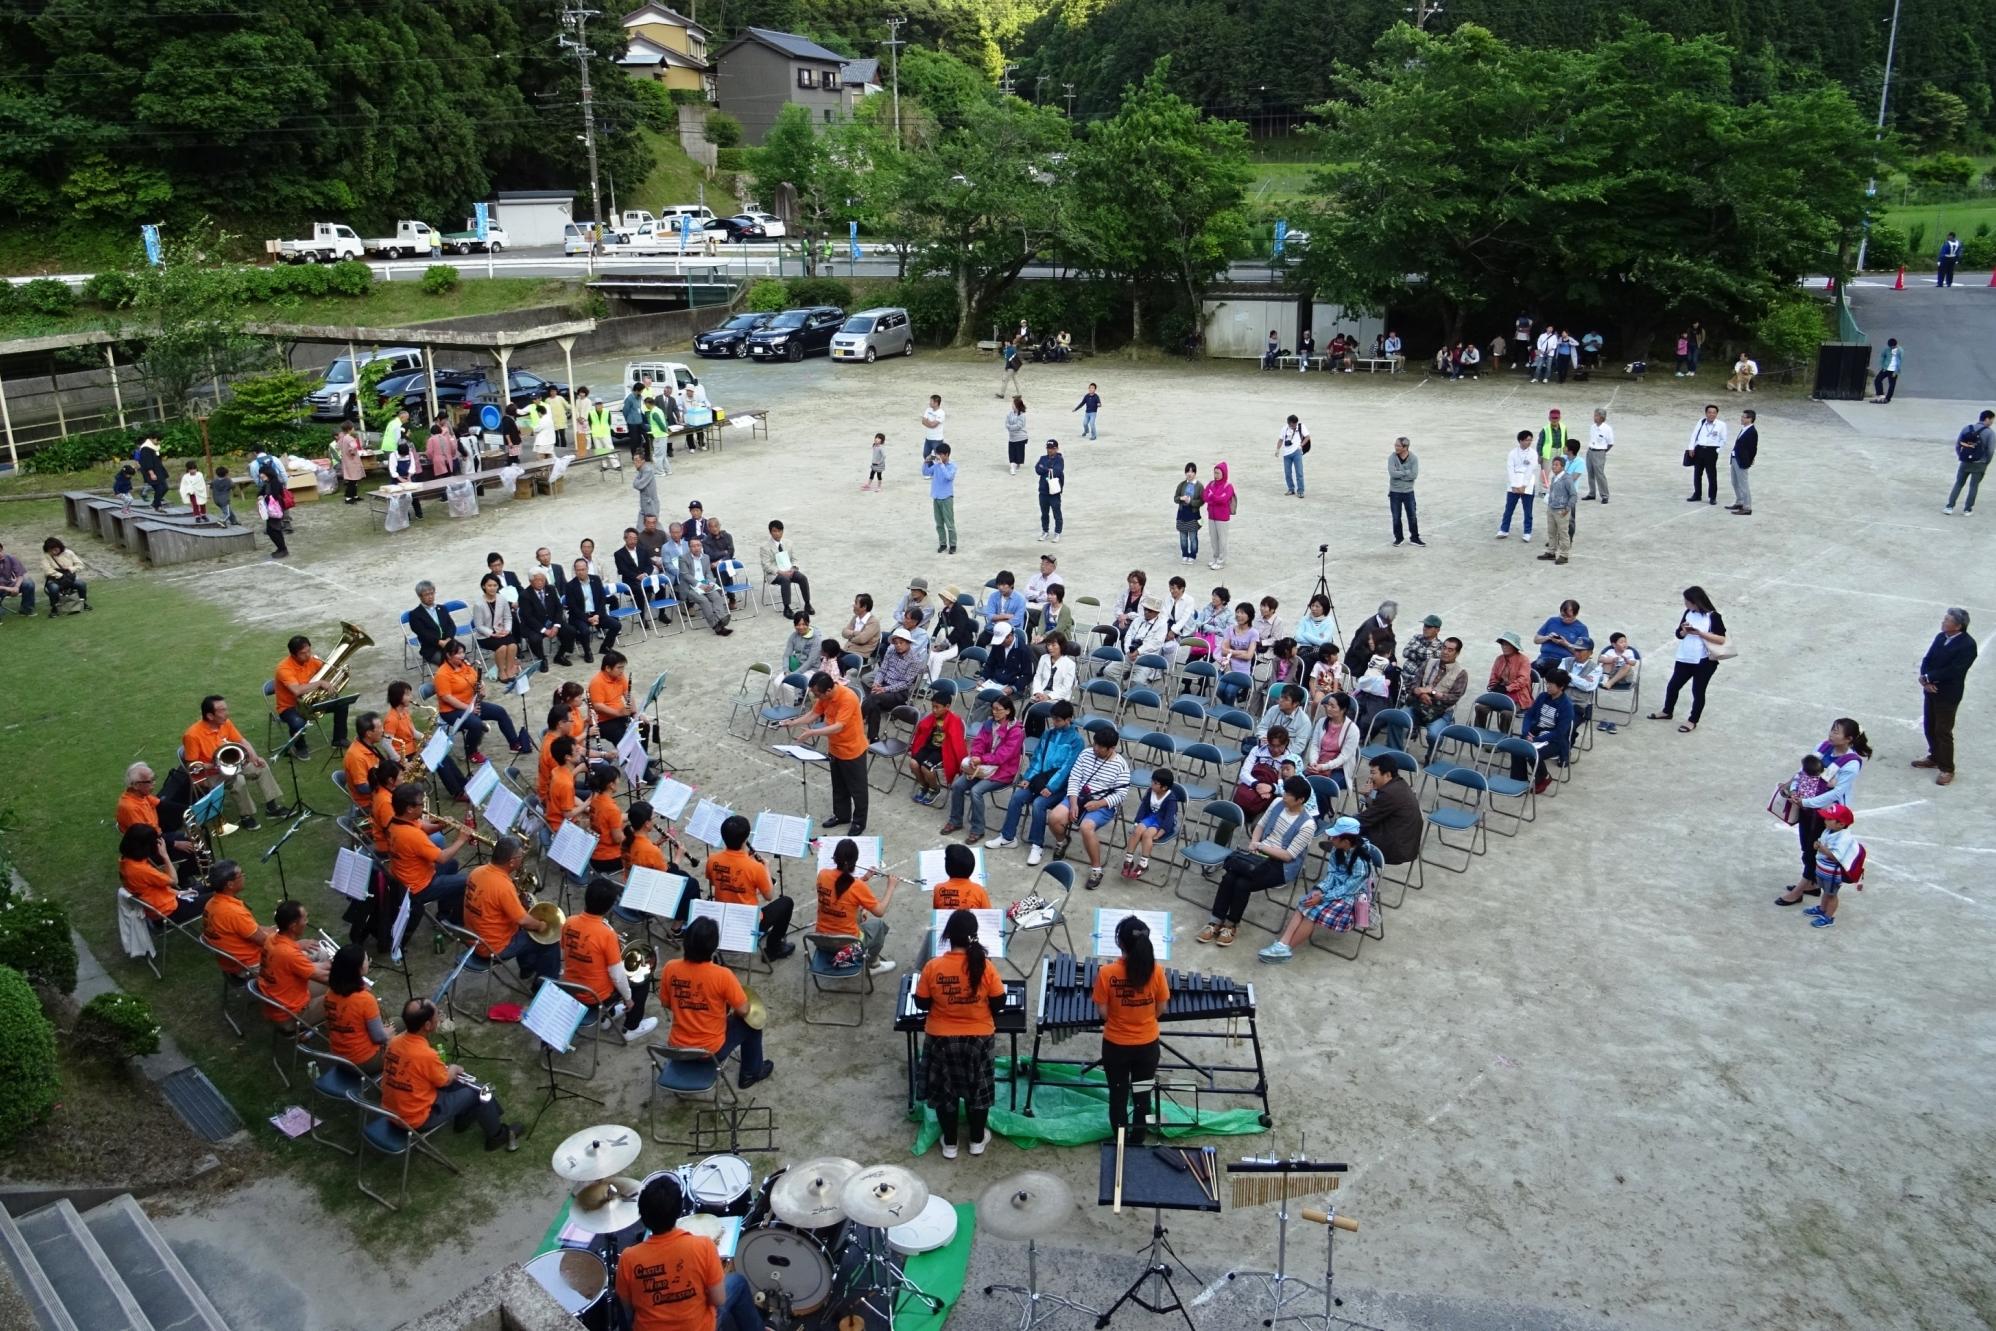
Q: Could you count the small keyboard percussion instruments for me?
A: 1